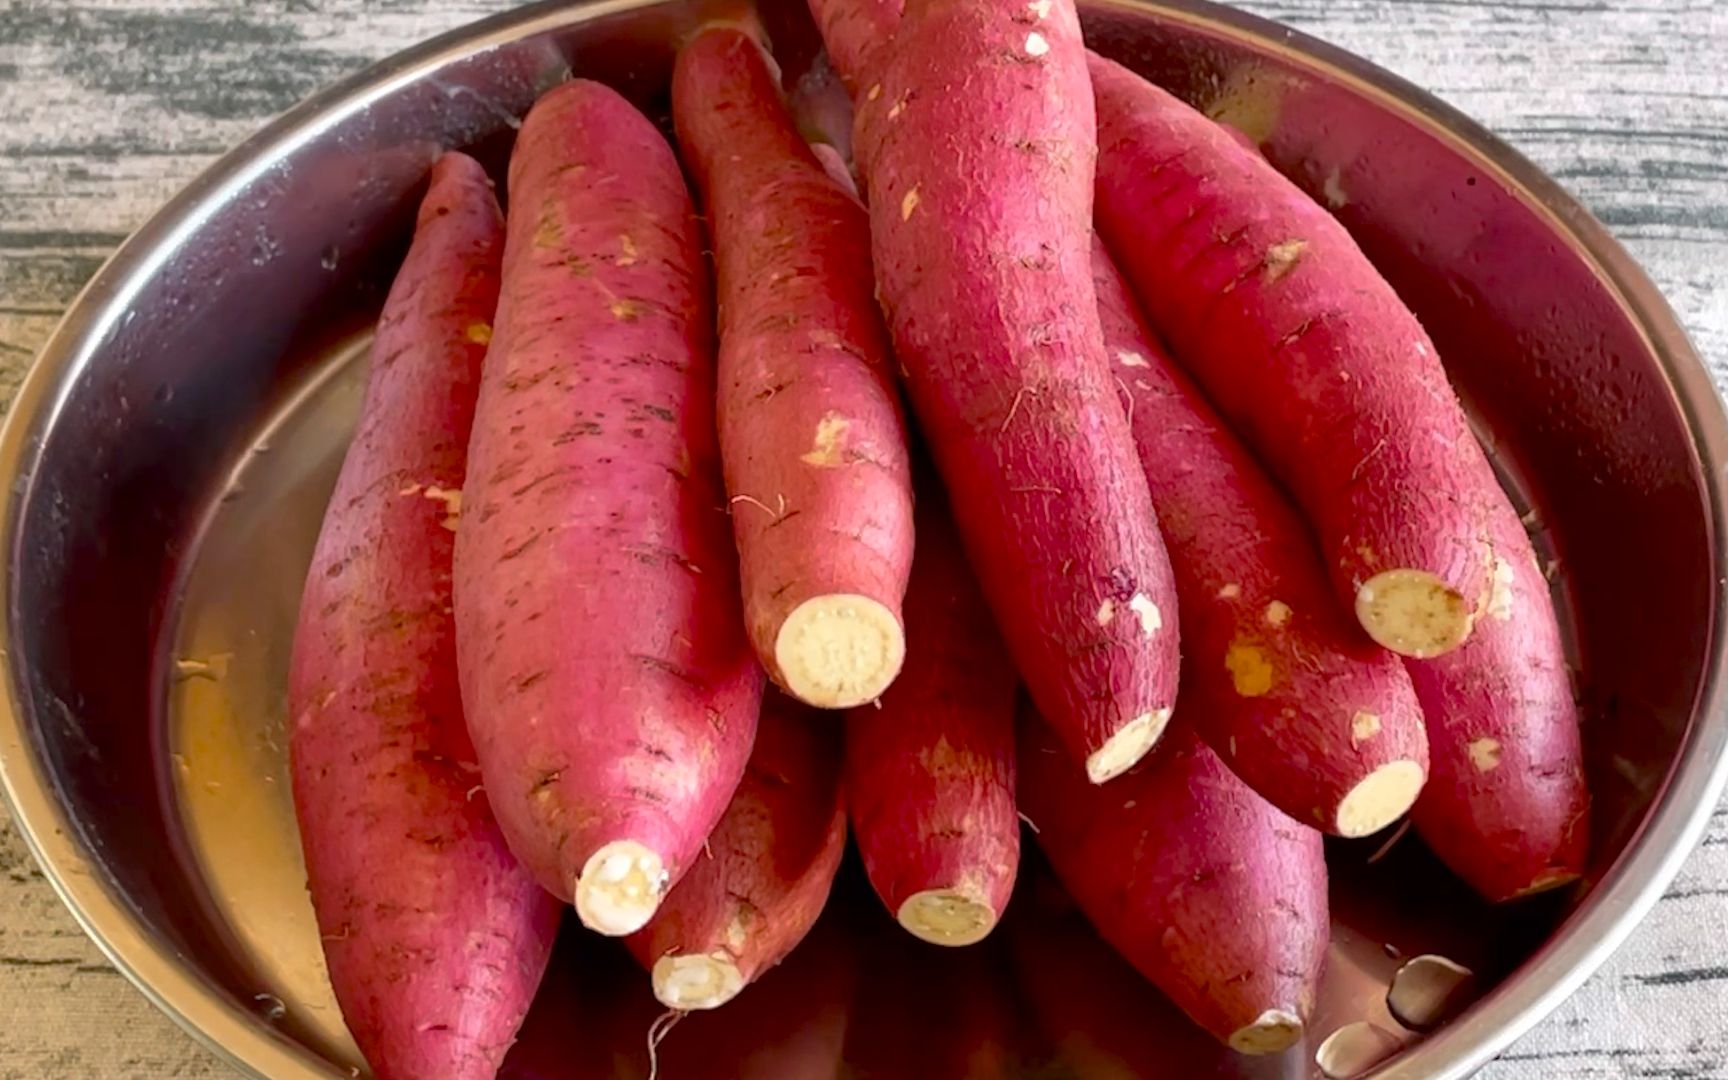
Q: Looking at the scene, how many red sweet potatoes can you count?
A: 10